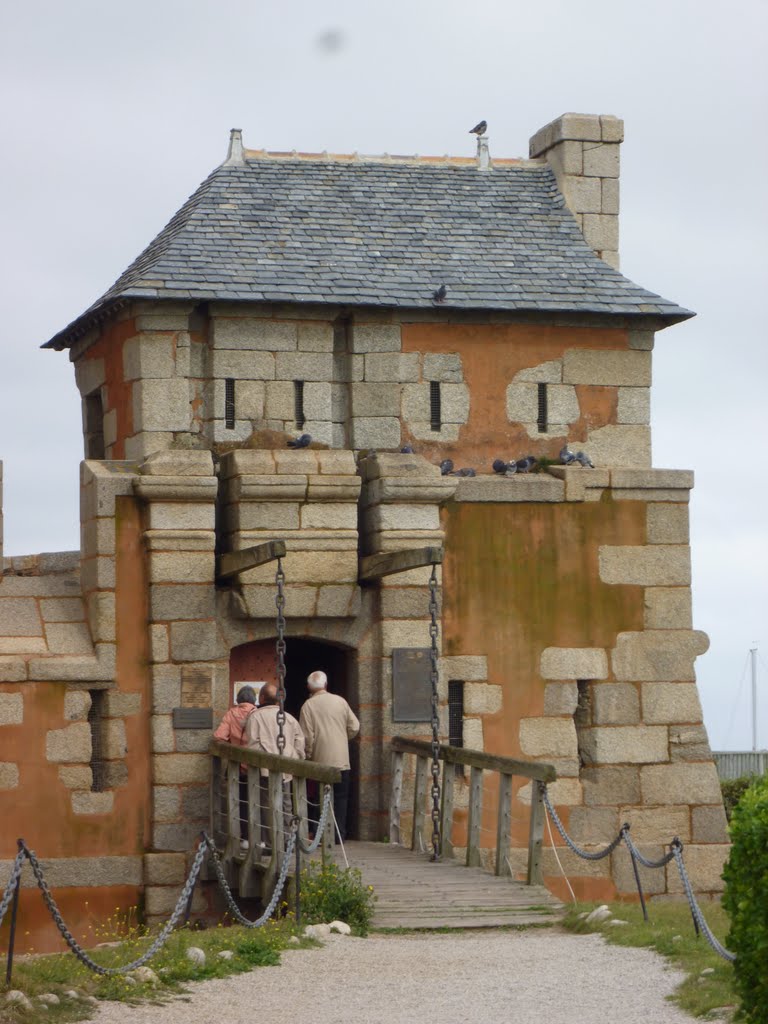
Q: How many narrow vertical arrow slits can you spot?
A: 7